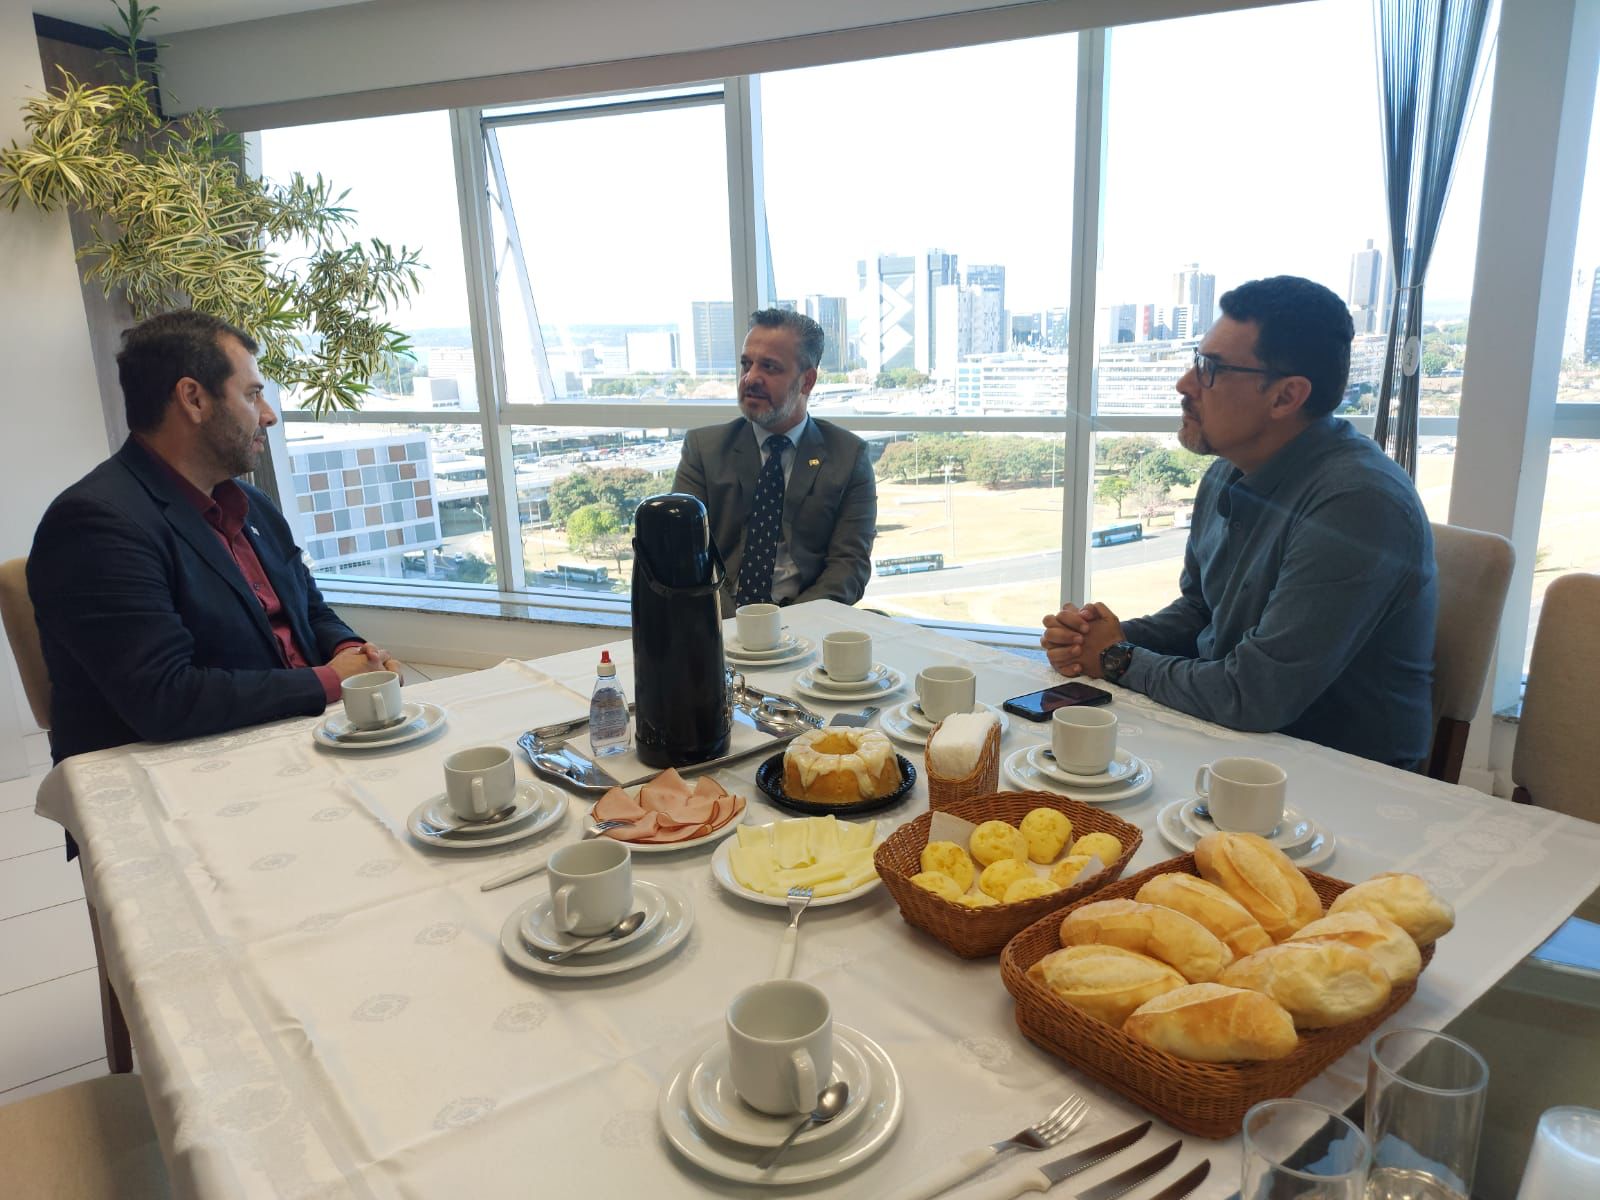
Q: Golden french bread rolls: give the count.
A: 8